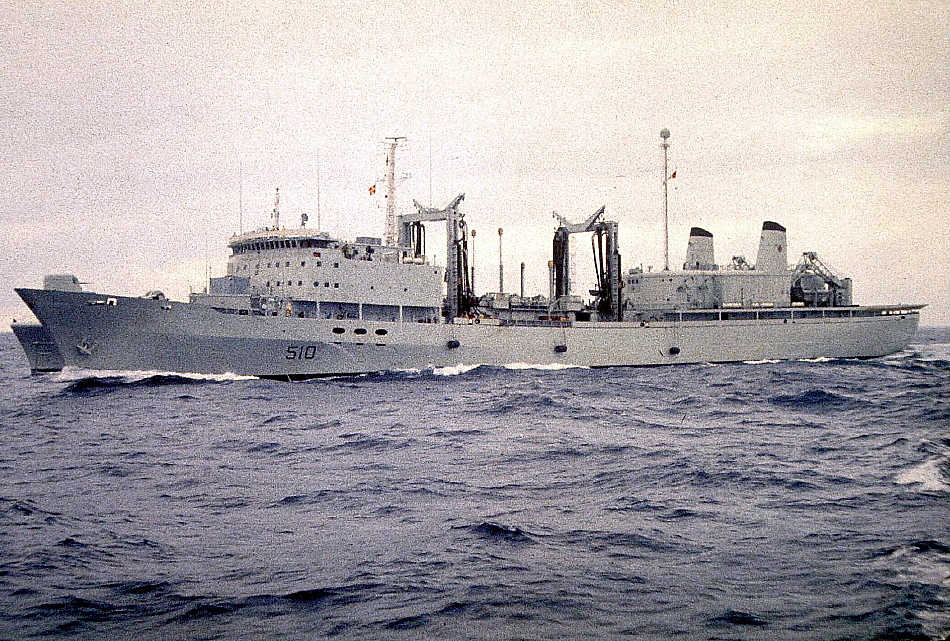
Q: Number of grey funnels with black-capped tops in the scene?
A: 2